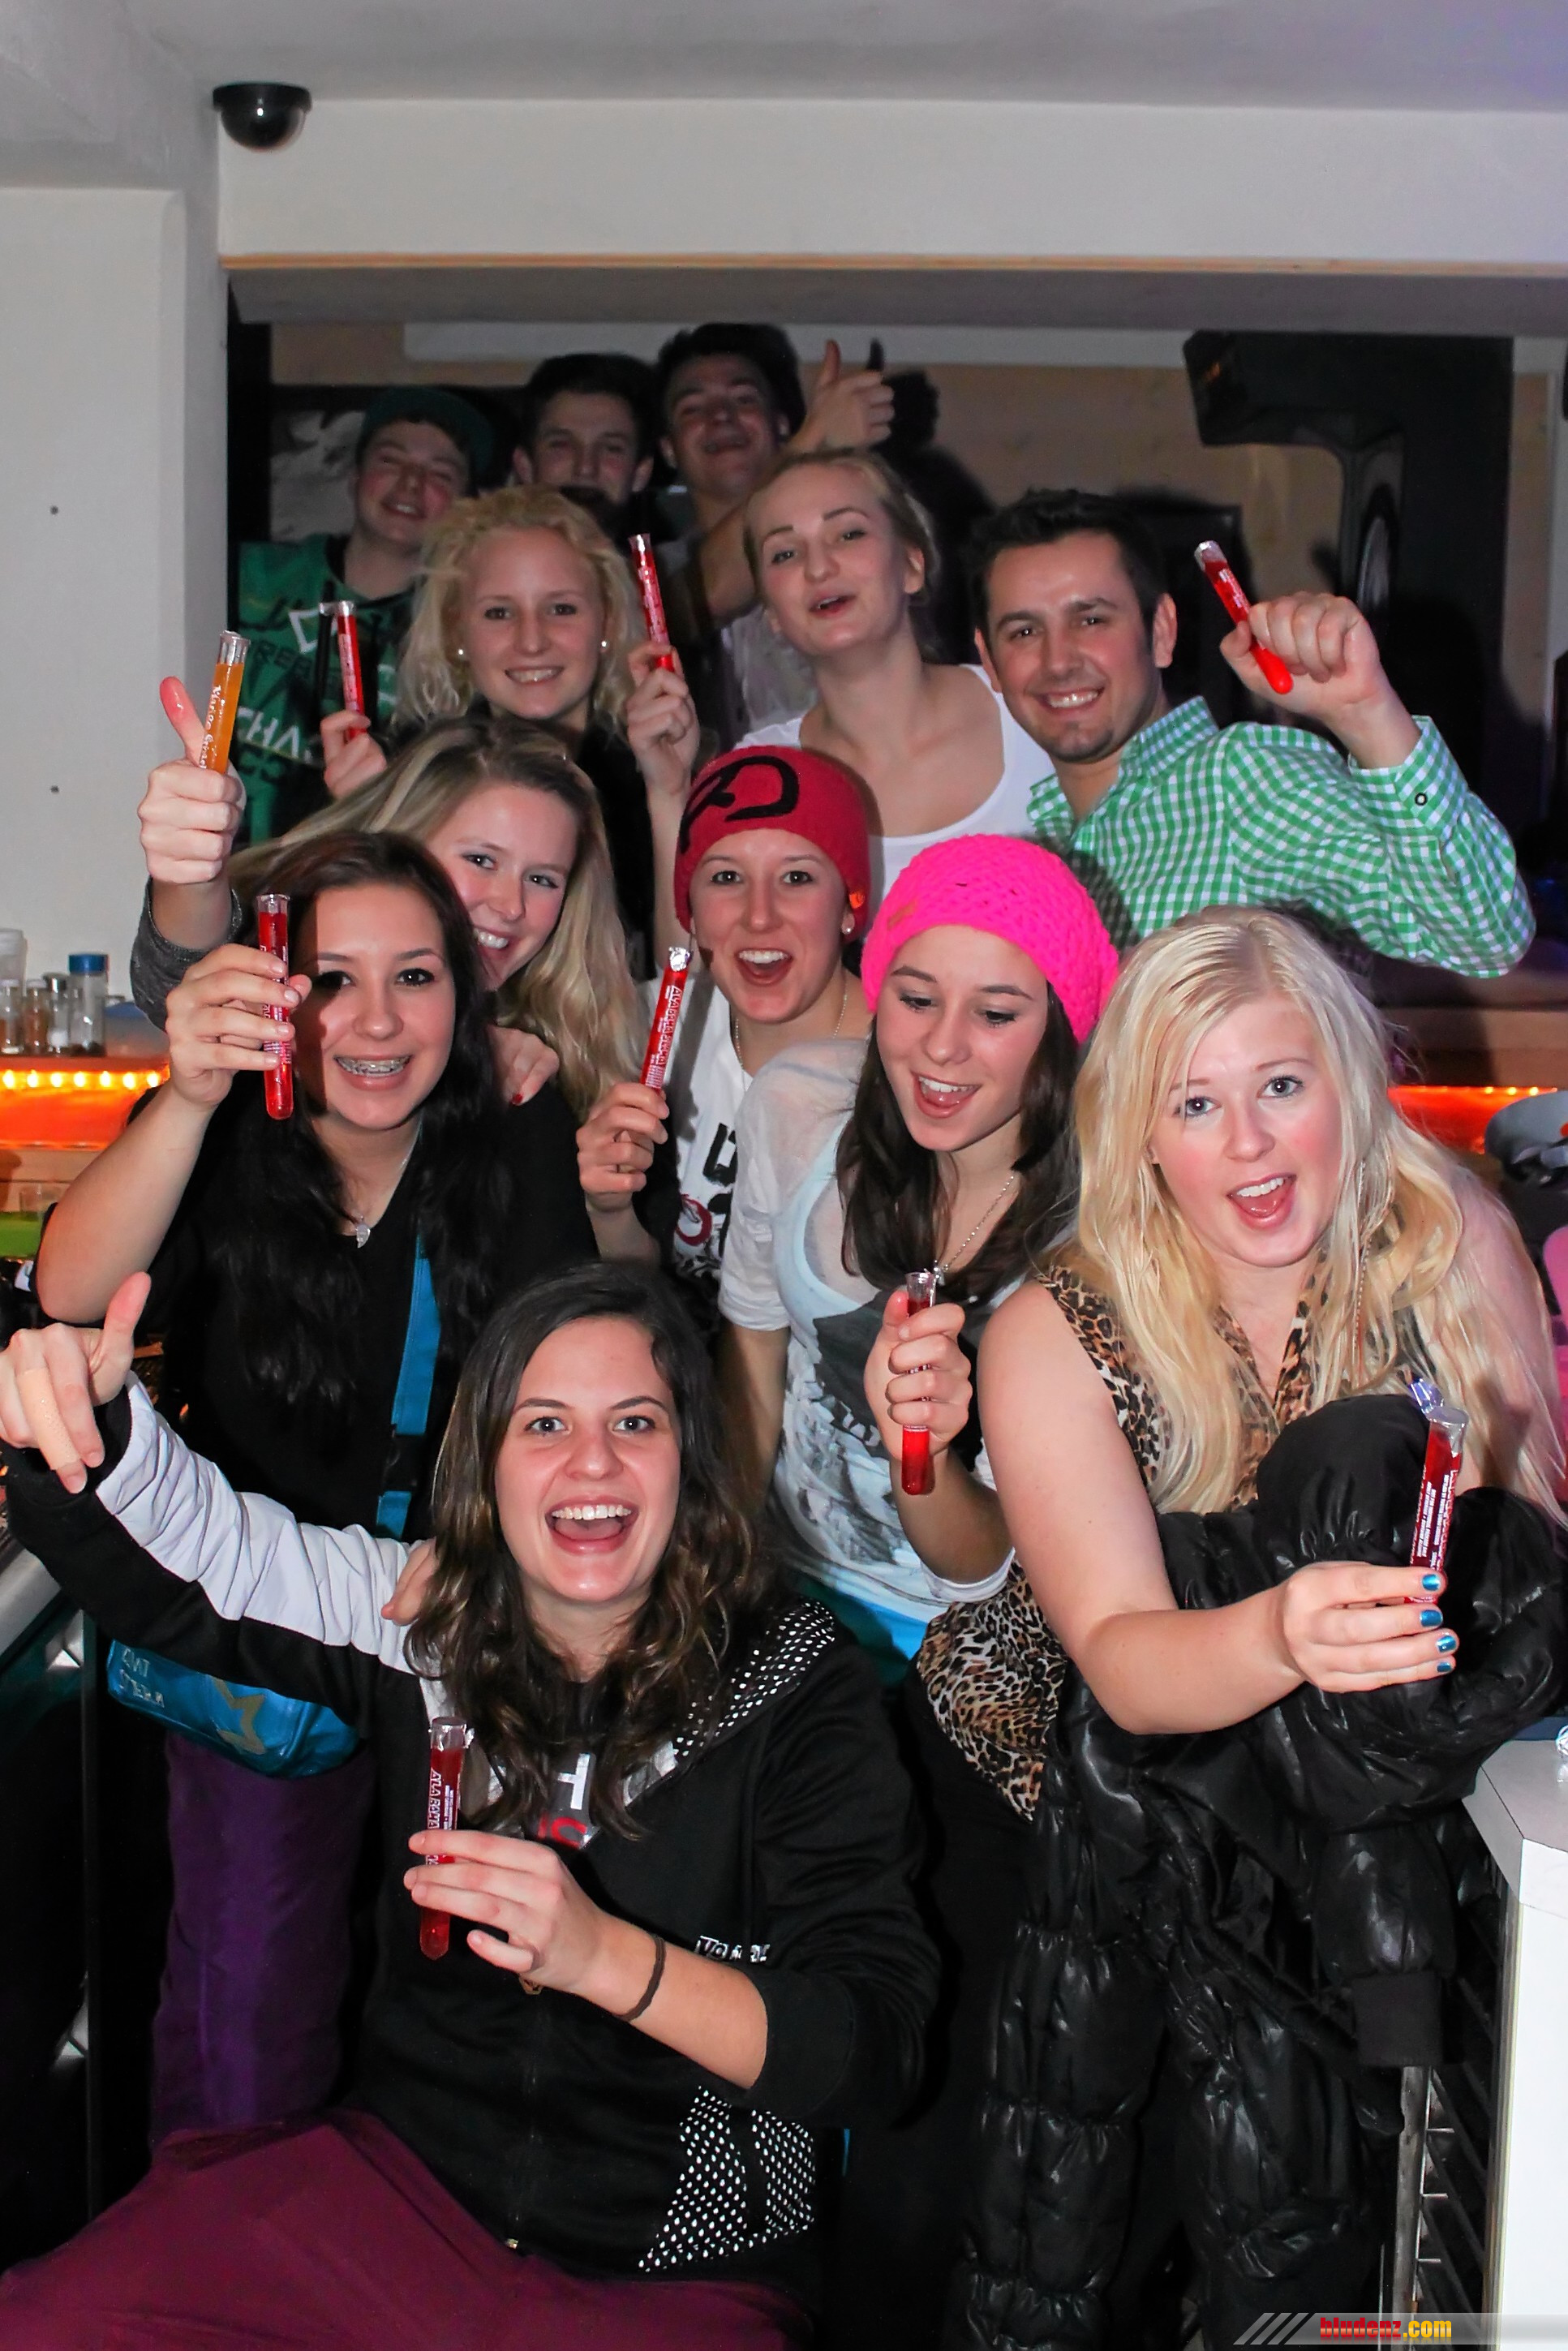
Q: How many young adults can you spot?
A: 12